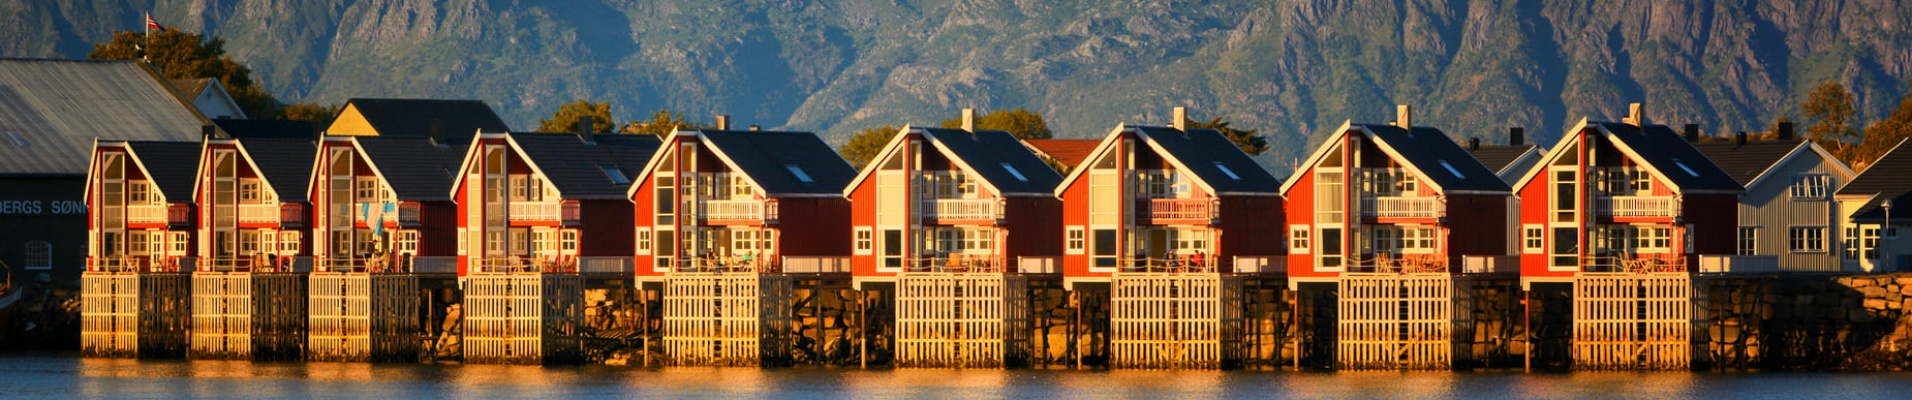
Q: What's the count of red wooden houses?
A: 9